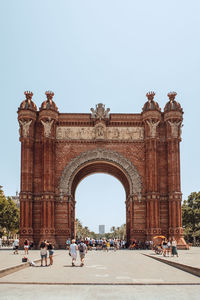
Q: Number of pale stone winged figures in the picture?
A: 4